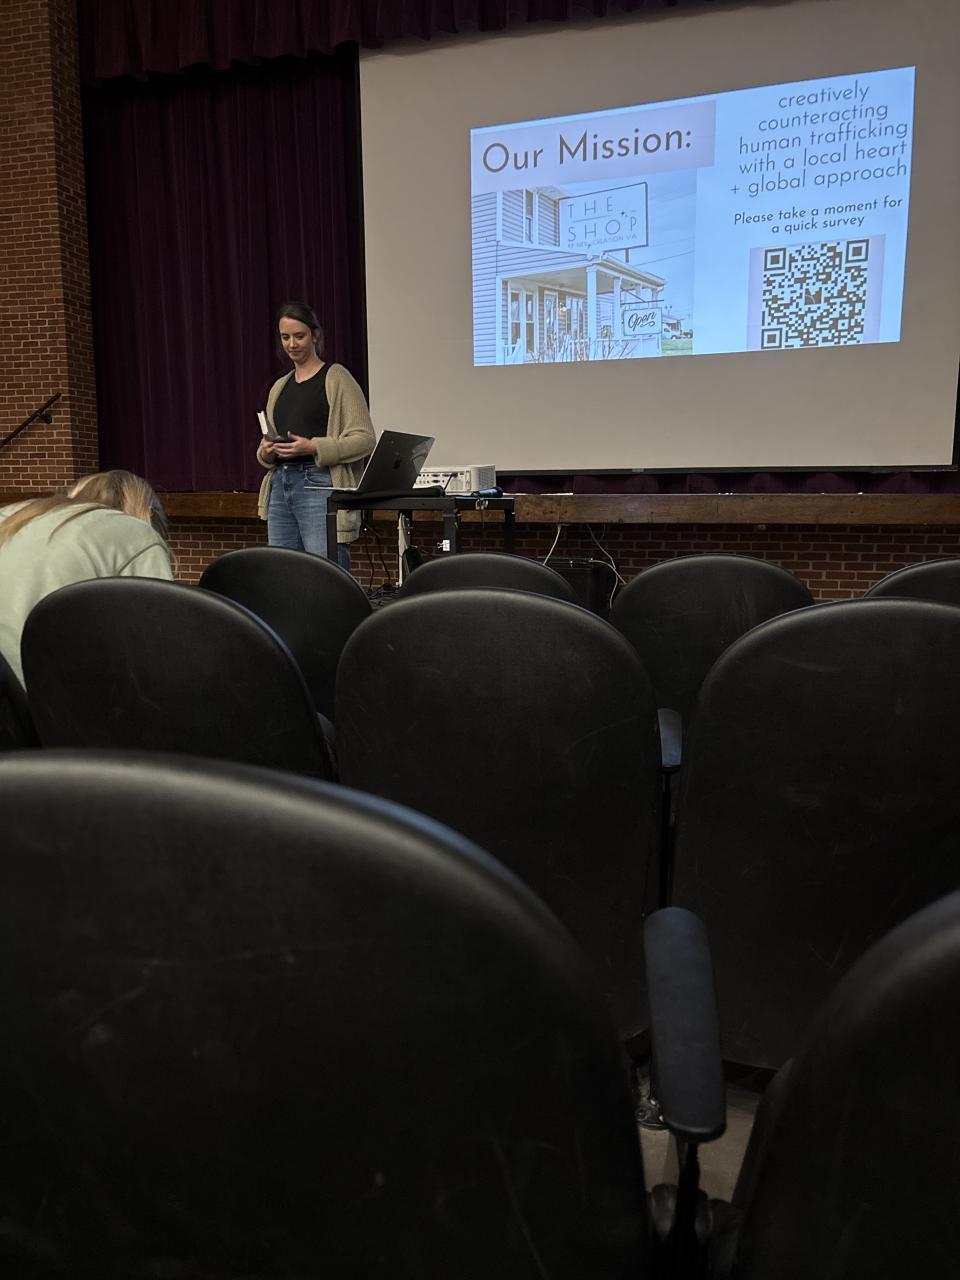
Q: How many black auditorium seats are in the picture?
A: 10